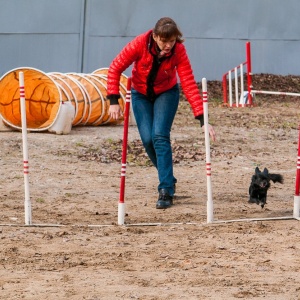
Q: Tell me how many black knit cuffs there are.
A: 2